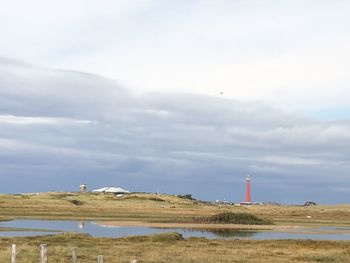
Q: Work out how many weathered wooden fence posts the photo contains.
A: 5